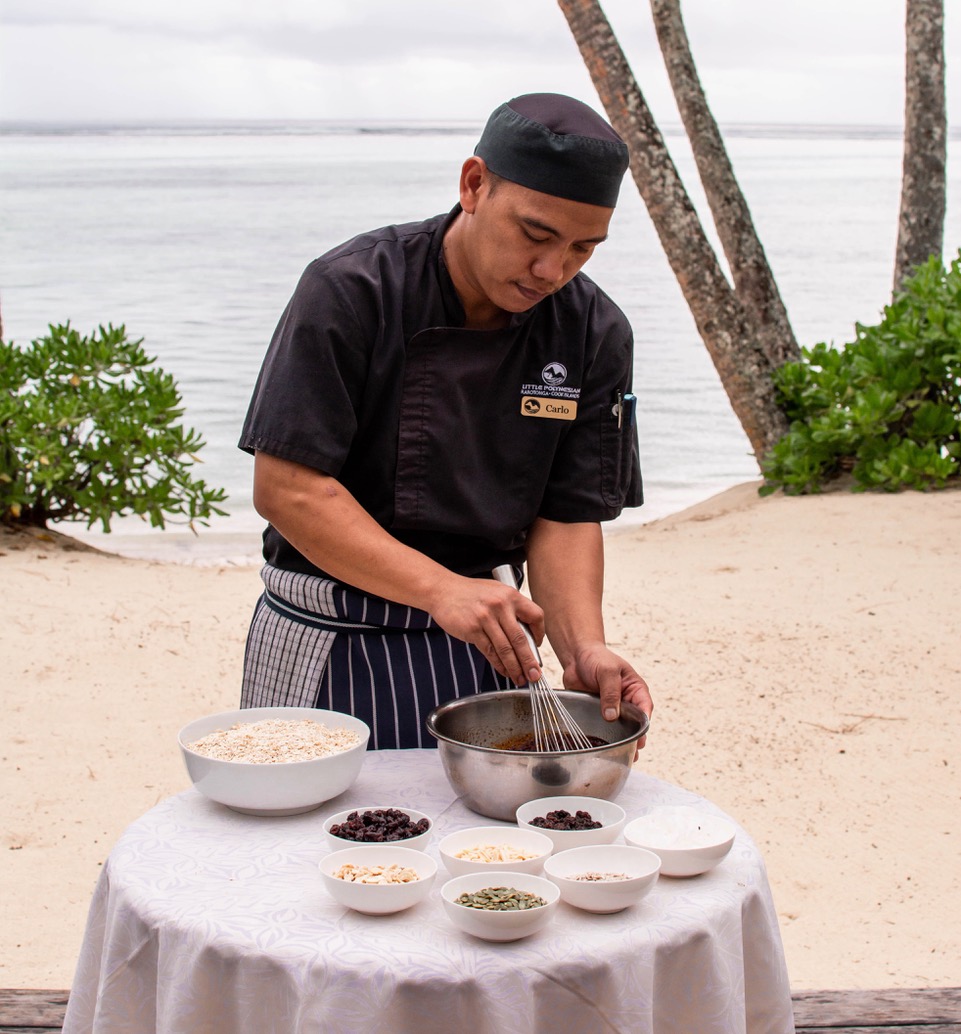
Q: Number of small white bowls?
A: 7